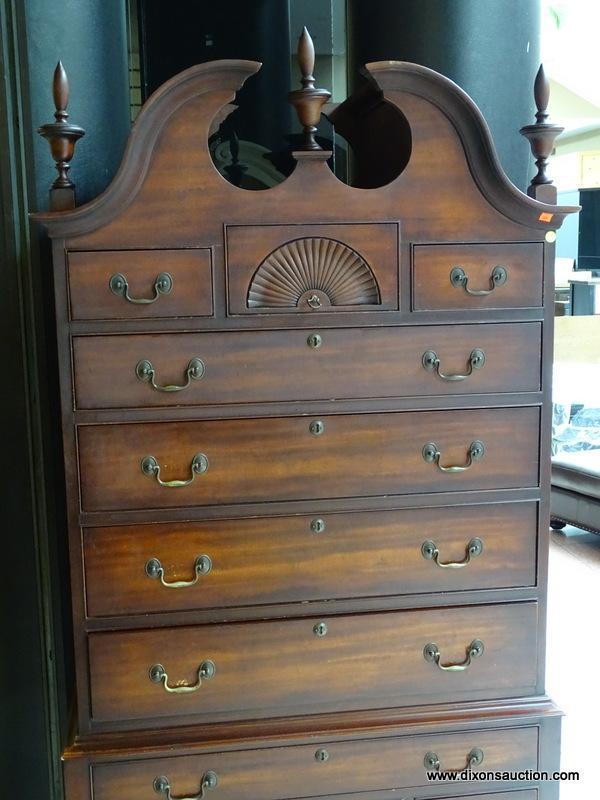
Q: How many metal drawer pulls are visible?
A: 13